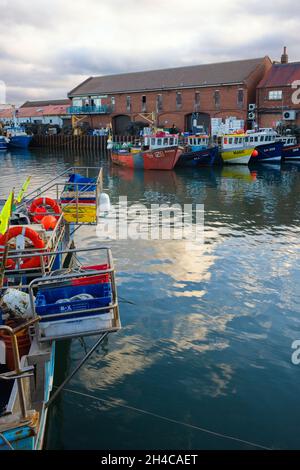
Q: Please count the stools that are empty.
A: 0